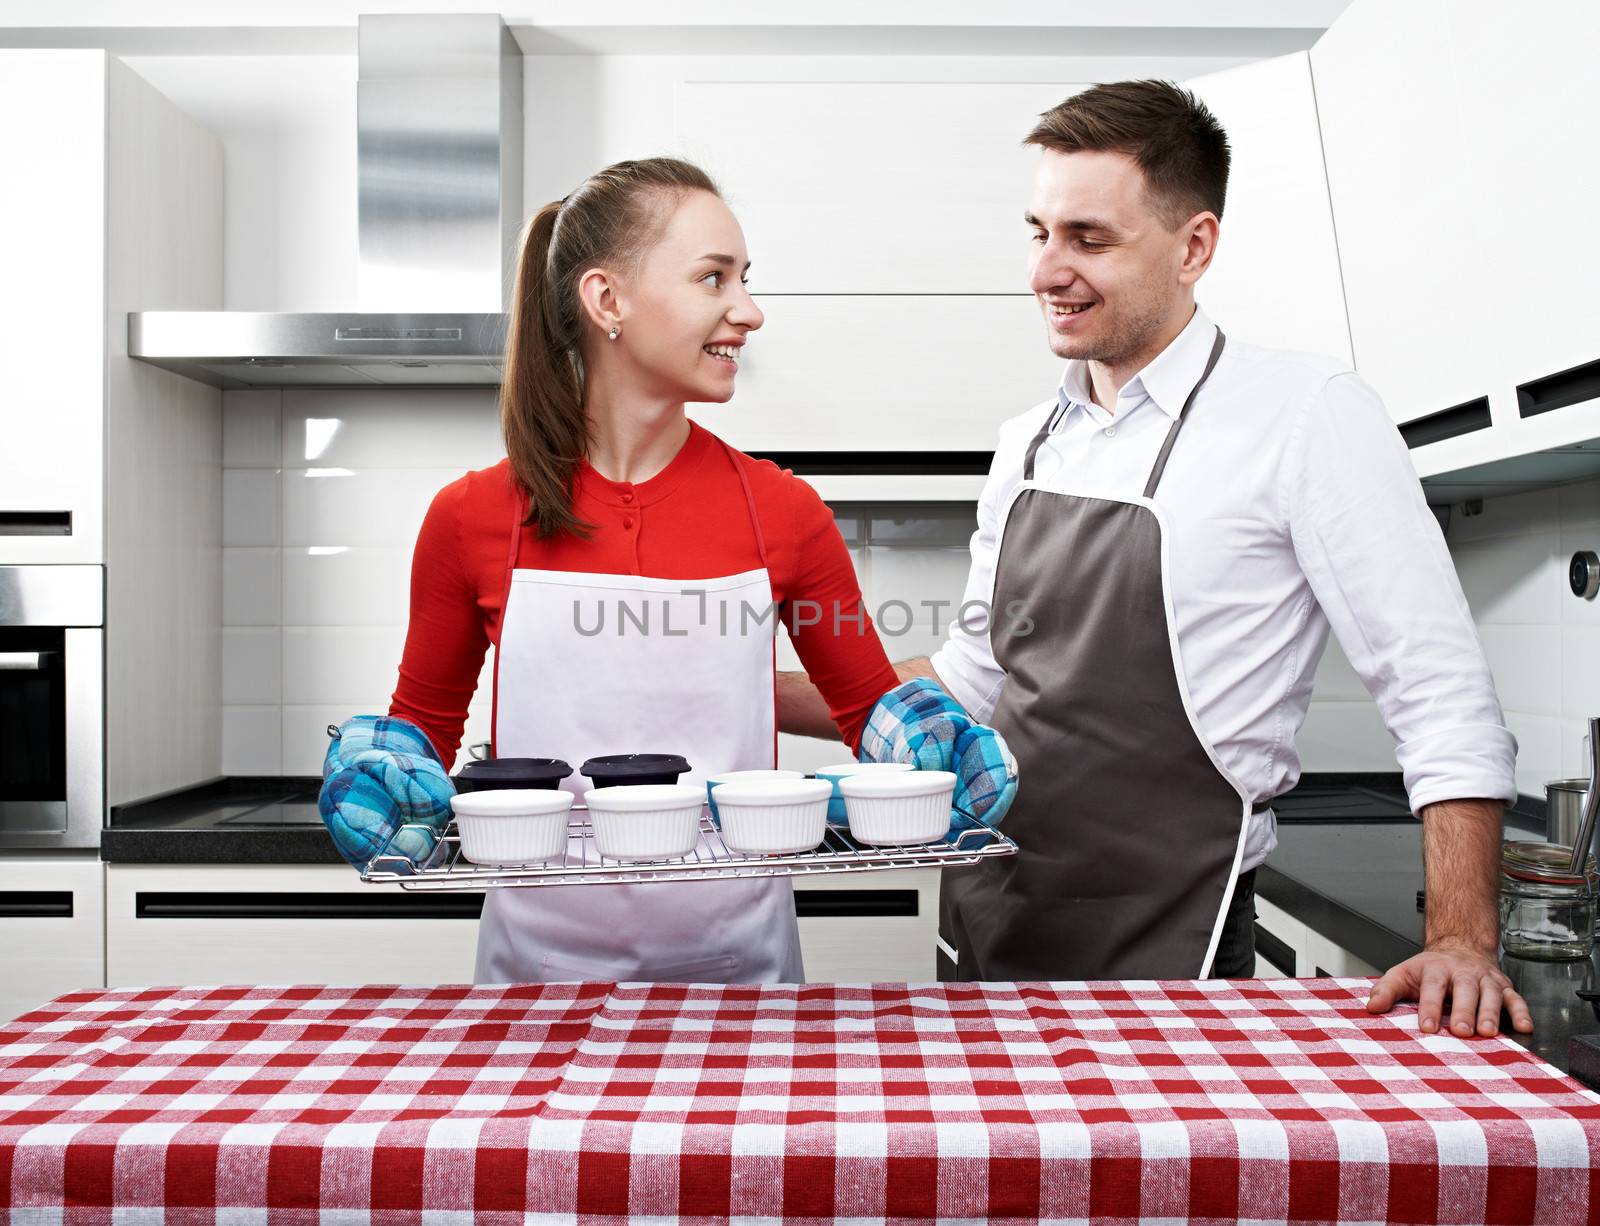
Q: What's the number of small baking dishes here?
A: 8